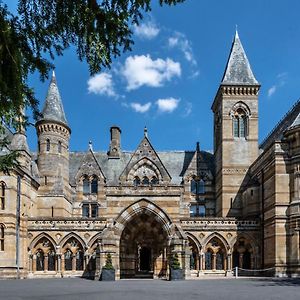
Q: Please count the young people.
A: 0